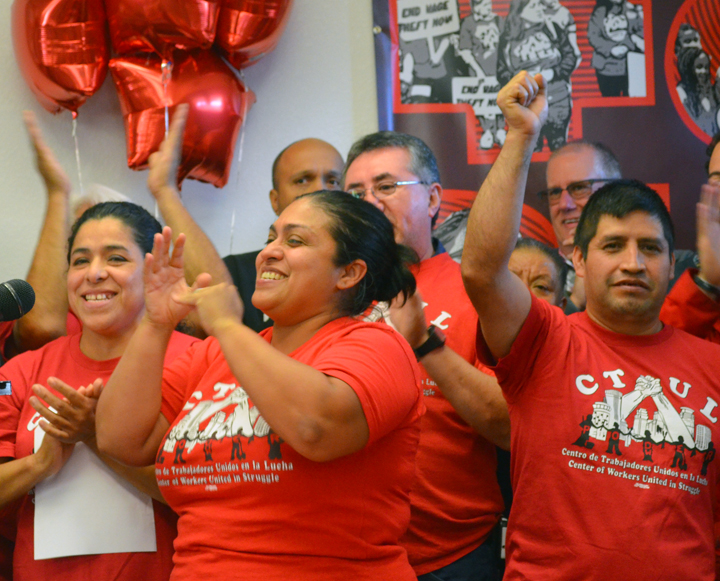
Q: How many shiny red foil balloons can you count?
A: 4